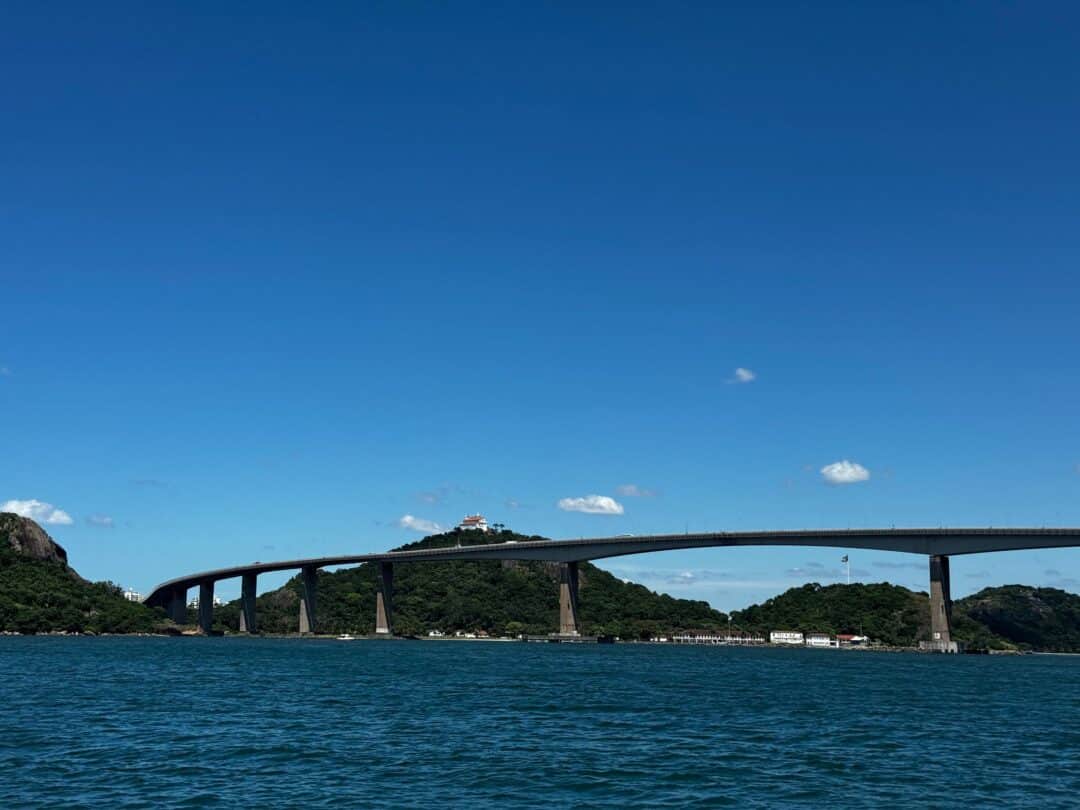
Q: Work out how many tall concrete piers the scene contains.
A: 7